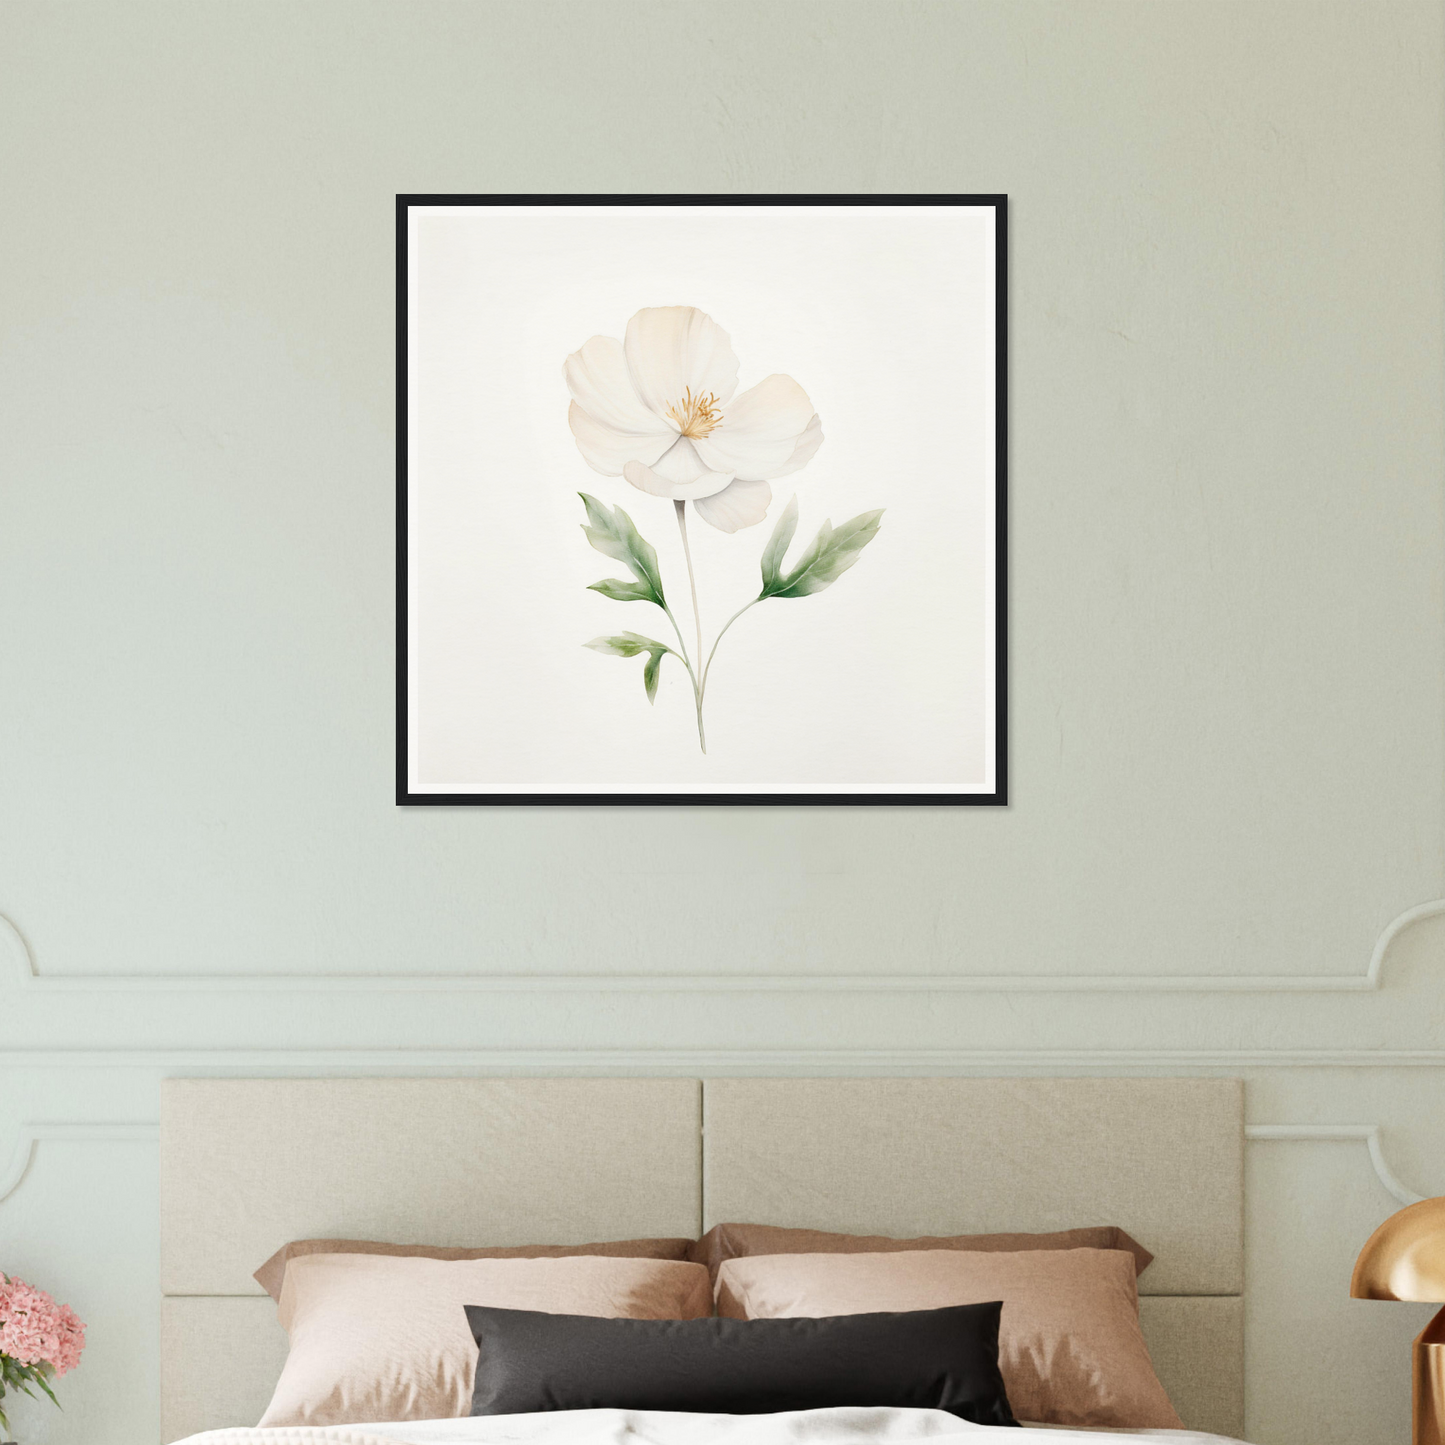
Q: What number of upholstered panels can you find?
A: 4